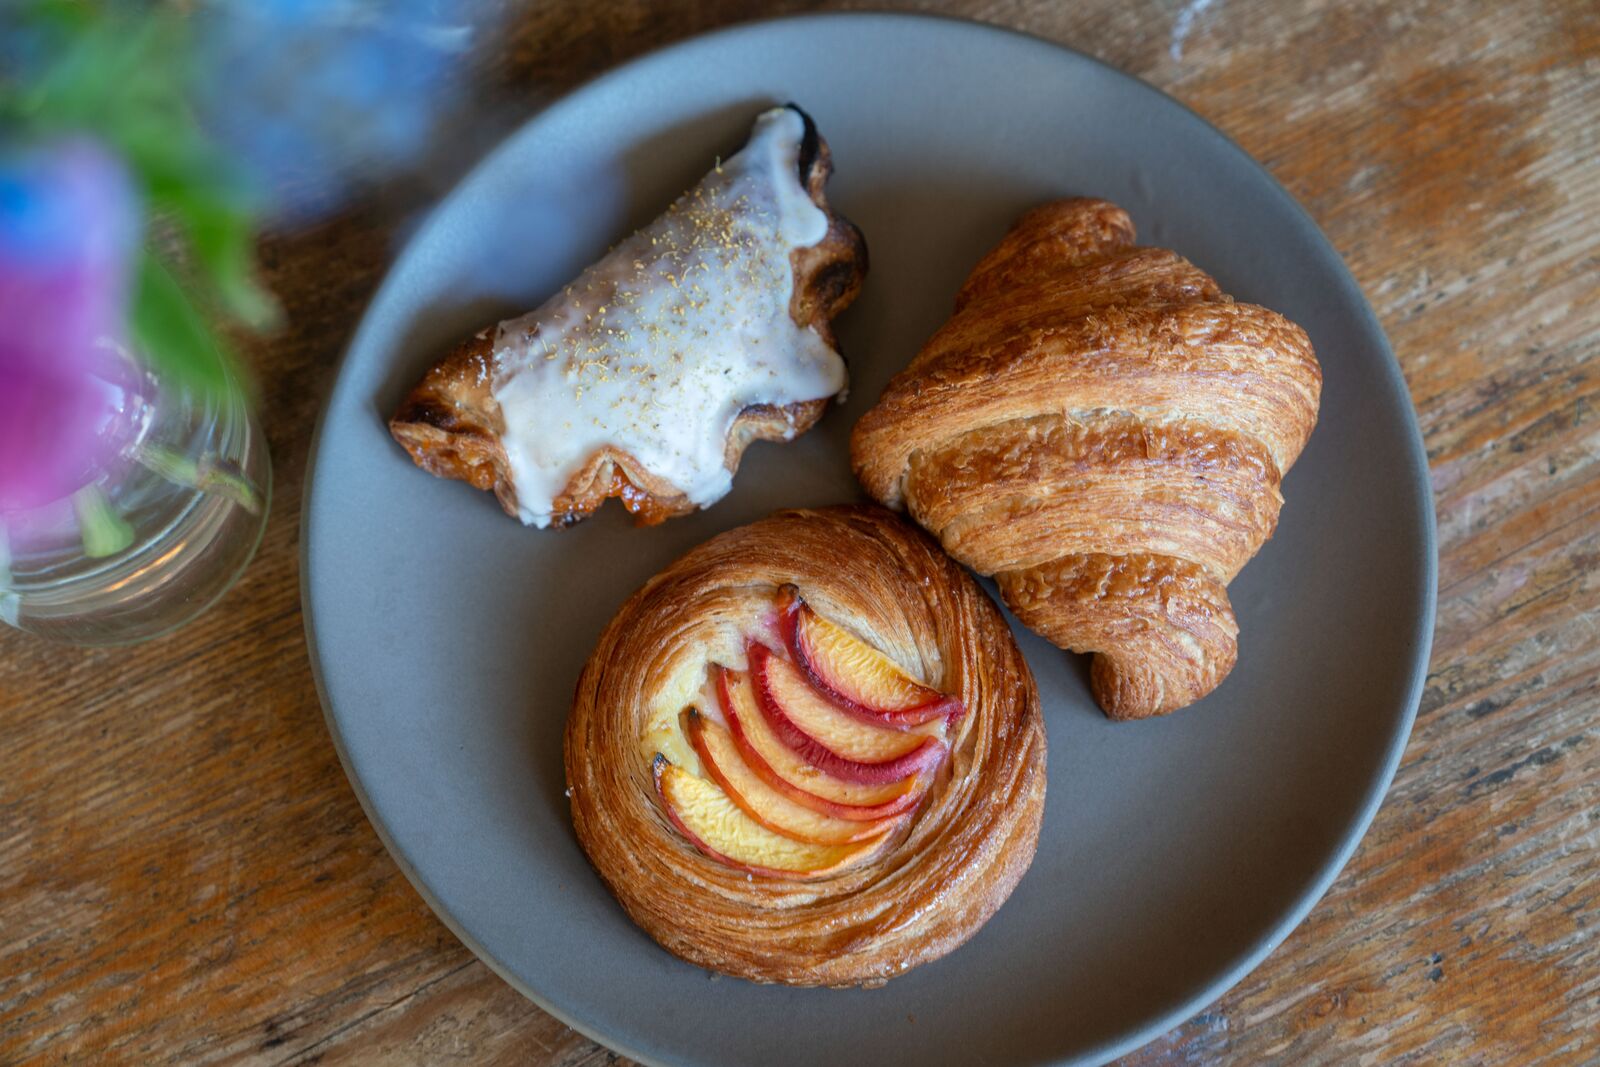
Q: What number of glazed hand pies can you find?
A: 1